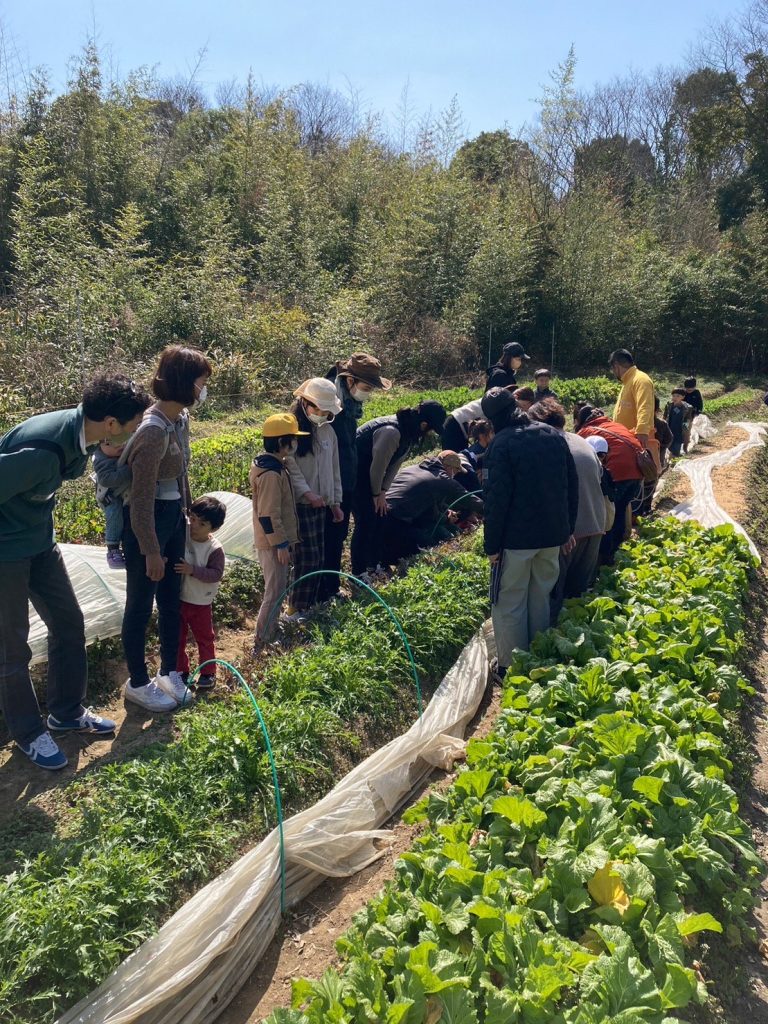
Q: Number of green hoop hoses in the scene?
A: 3